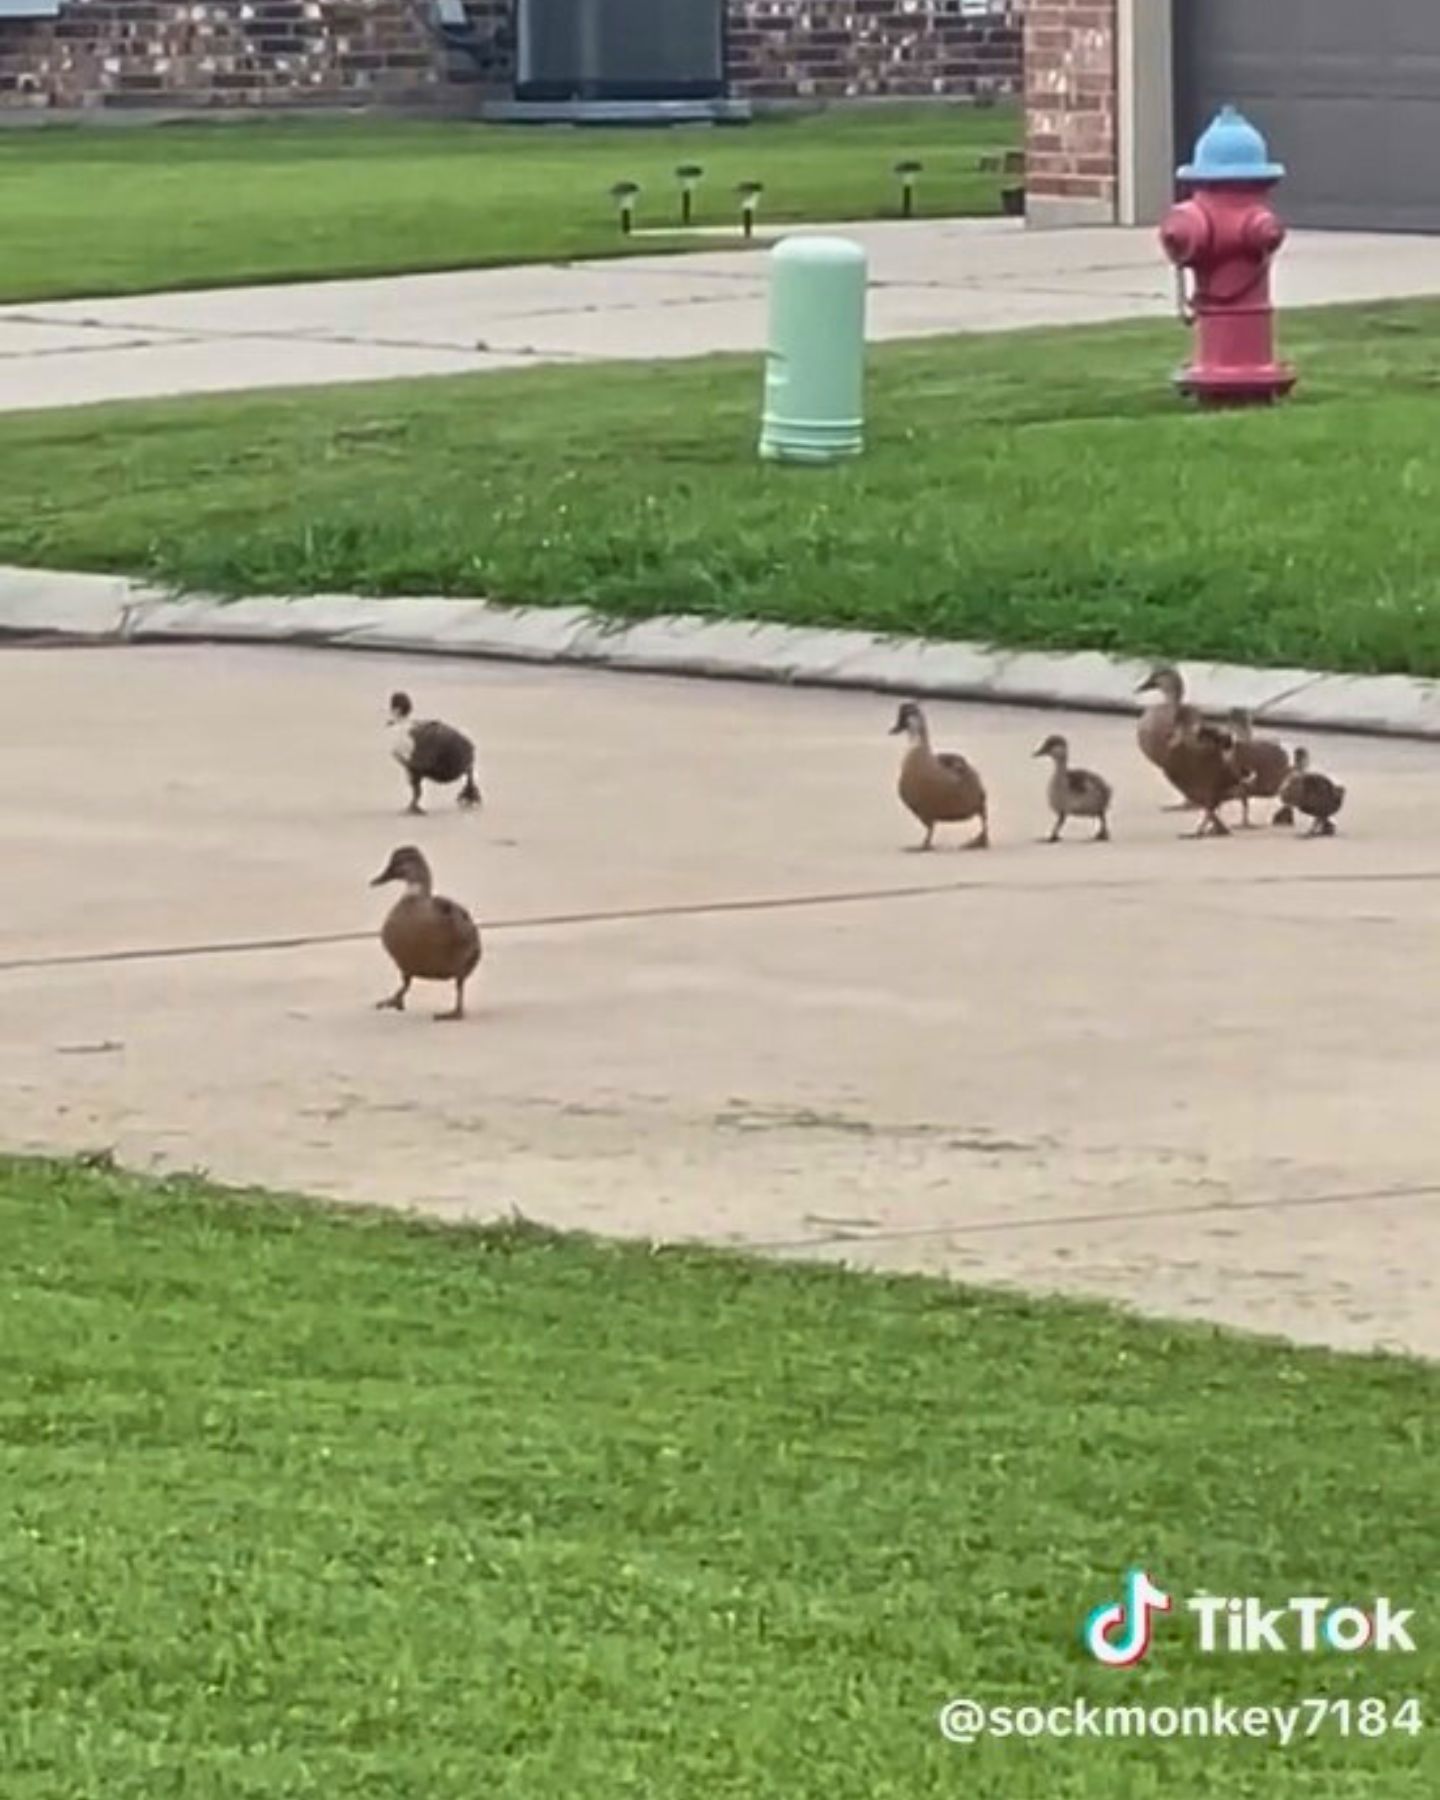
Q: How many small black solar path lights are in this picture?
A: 4